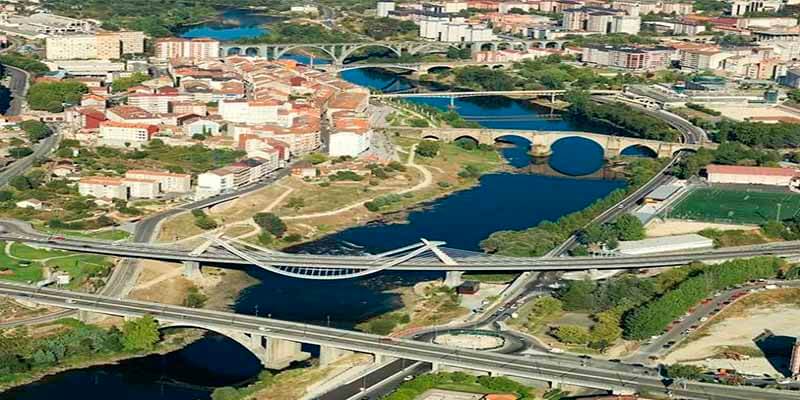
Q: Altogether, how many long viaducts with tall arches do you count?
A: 1